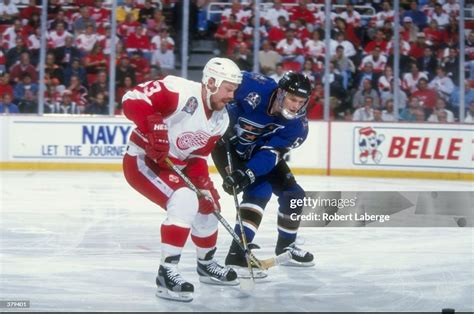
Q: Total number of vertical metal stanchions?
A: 7